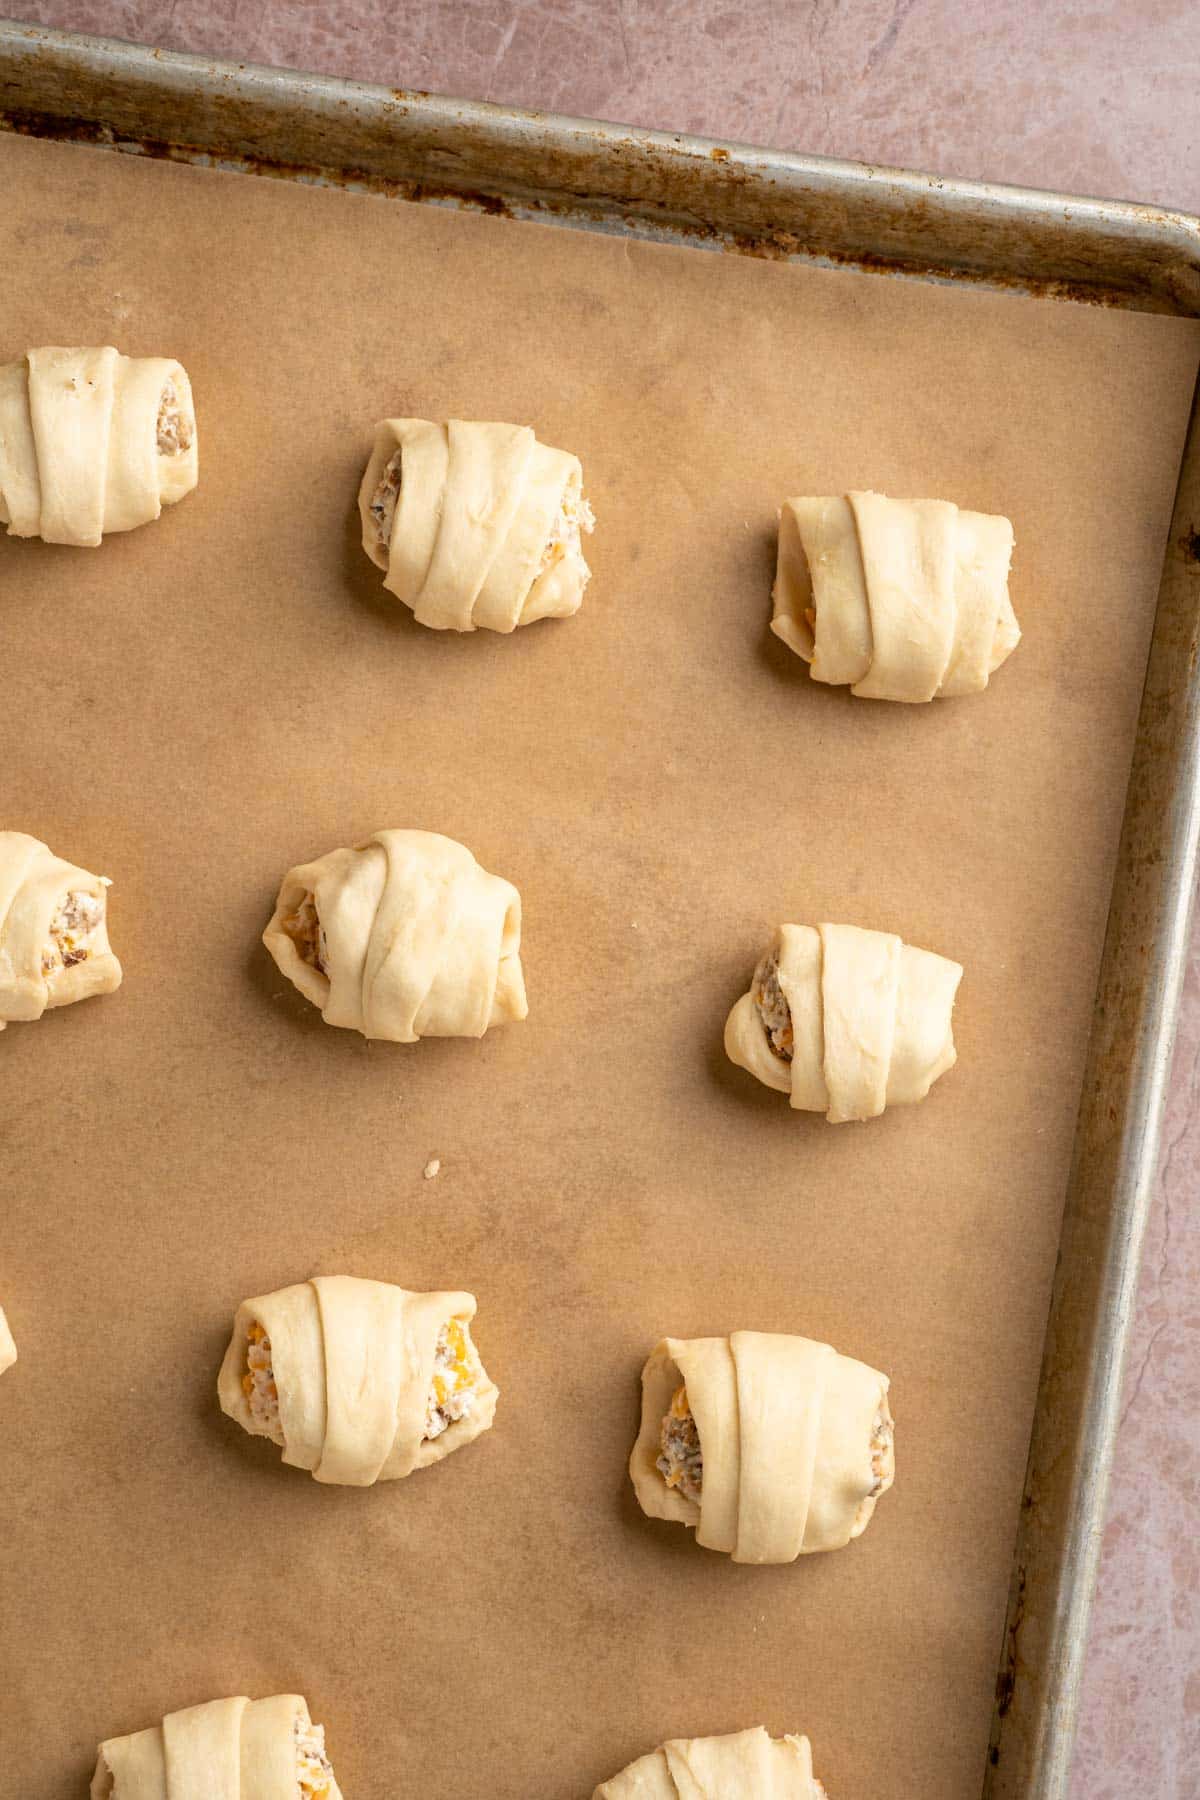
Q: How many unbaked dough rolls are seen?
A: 11